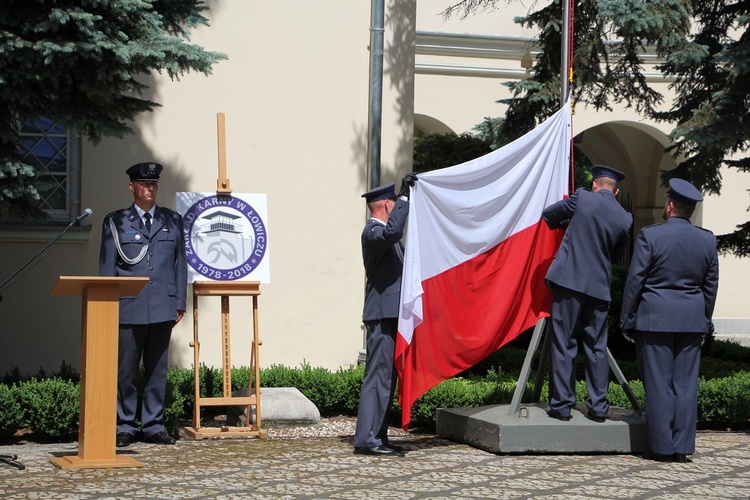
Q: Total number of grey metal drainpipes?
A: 1